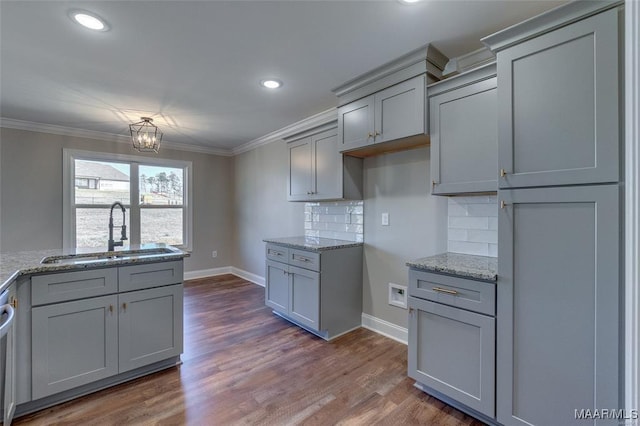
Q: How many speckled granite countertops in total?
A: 3